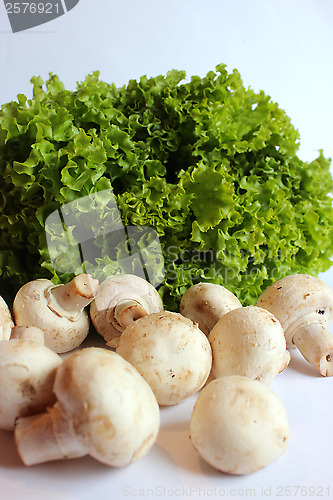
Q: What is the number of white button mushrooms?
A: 10